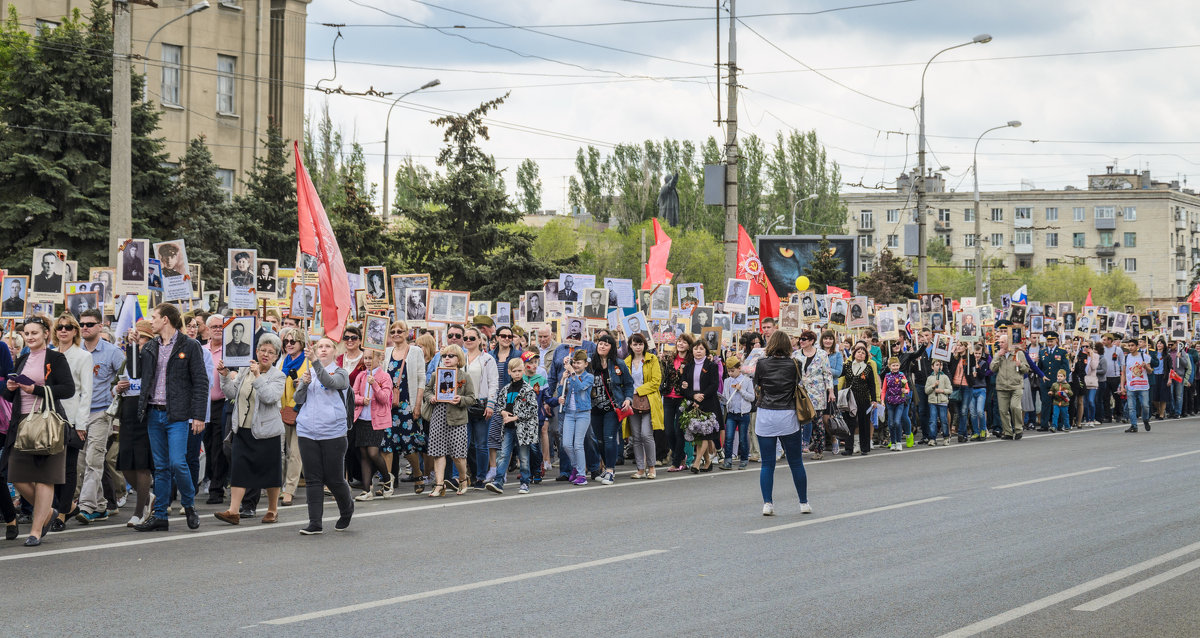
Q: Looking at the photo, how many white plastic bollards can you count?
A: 0